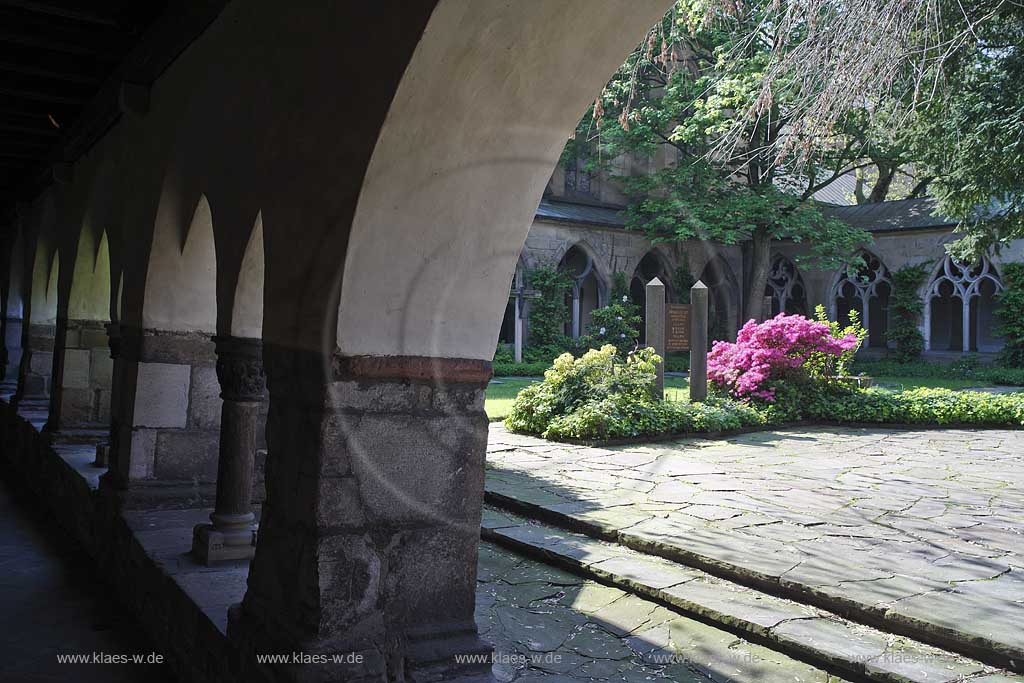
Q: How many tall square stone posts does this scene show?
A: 2